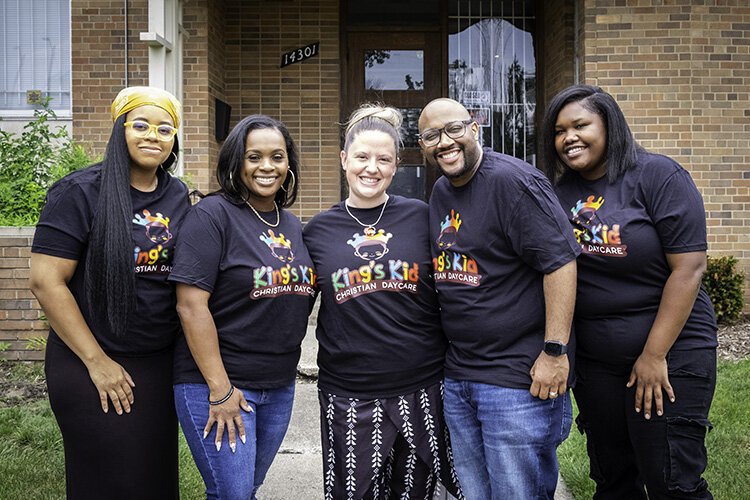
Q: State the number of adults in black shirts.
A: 5